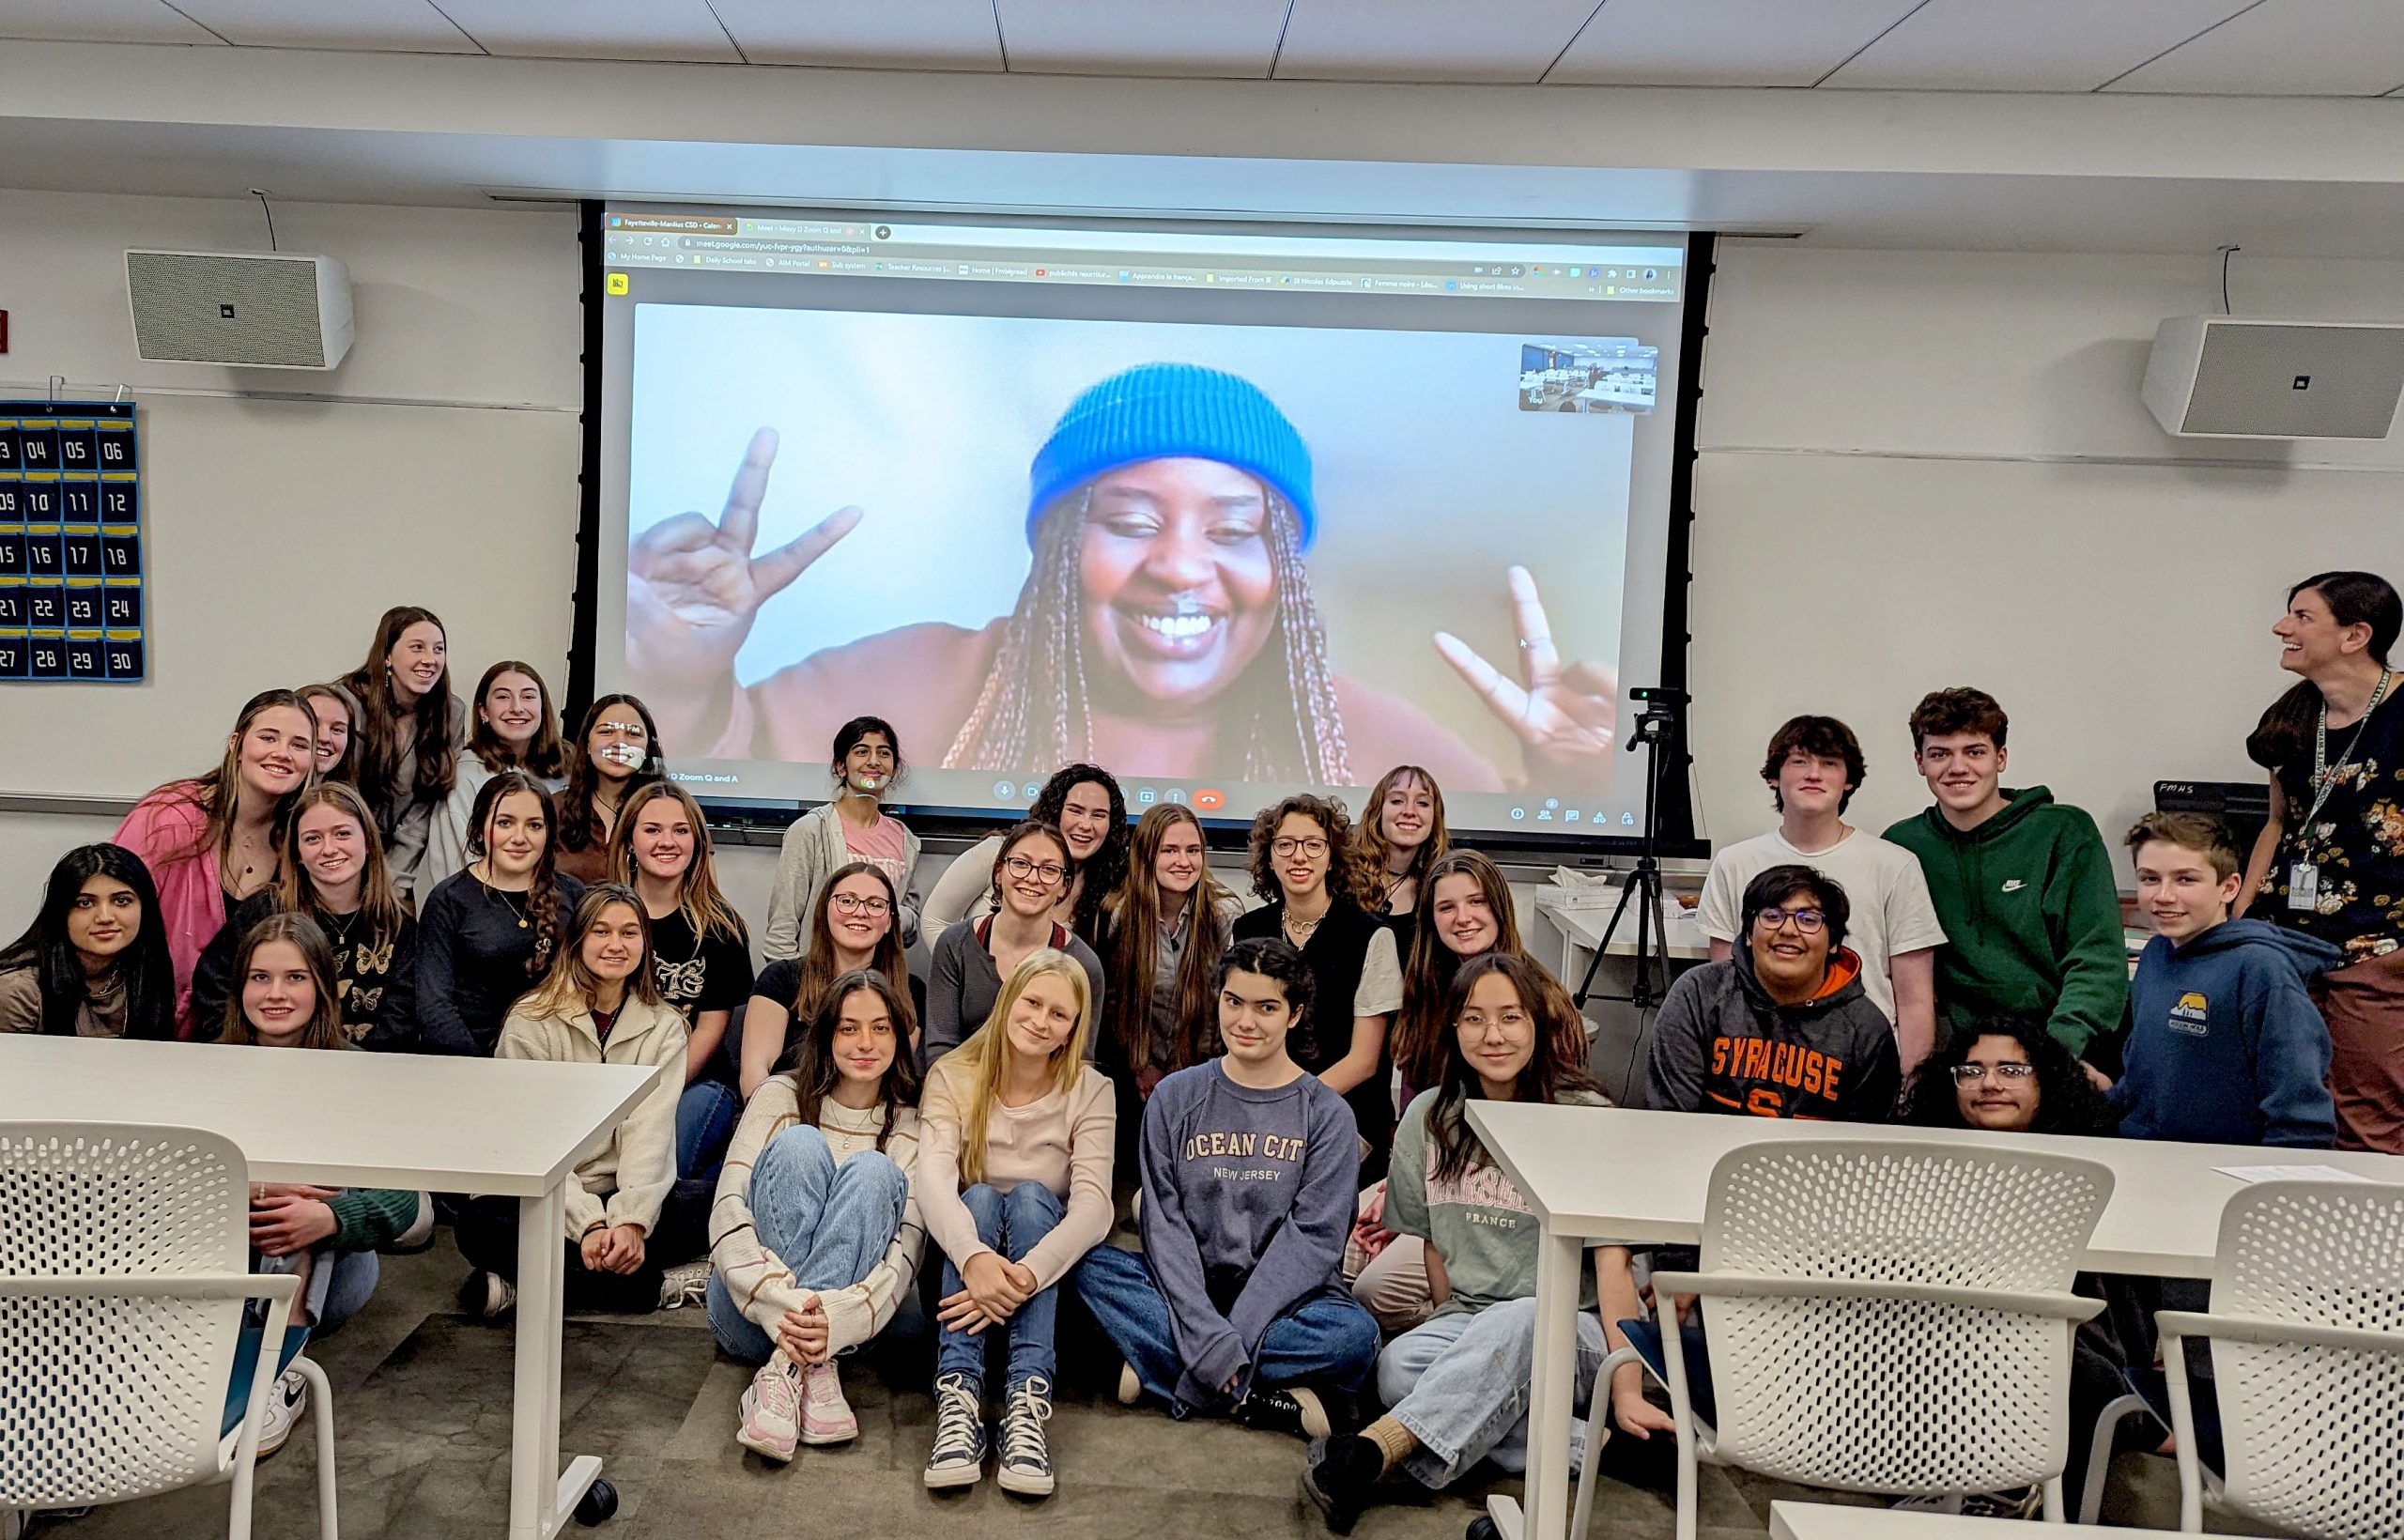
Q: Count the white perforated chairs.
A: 3